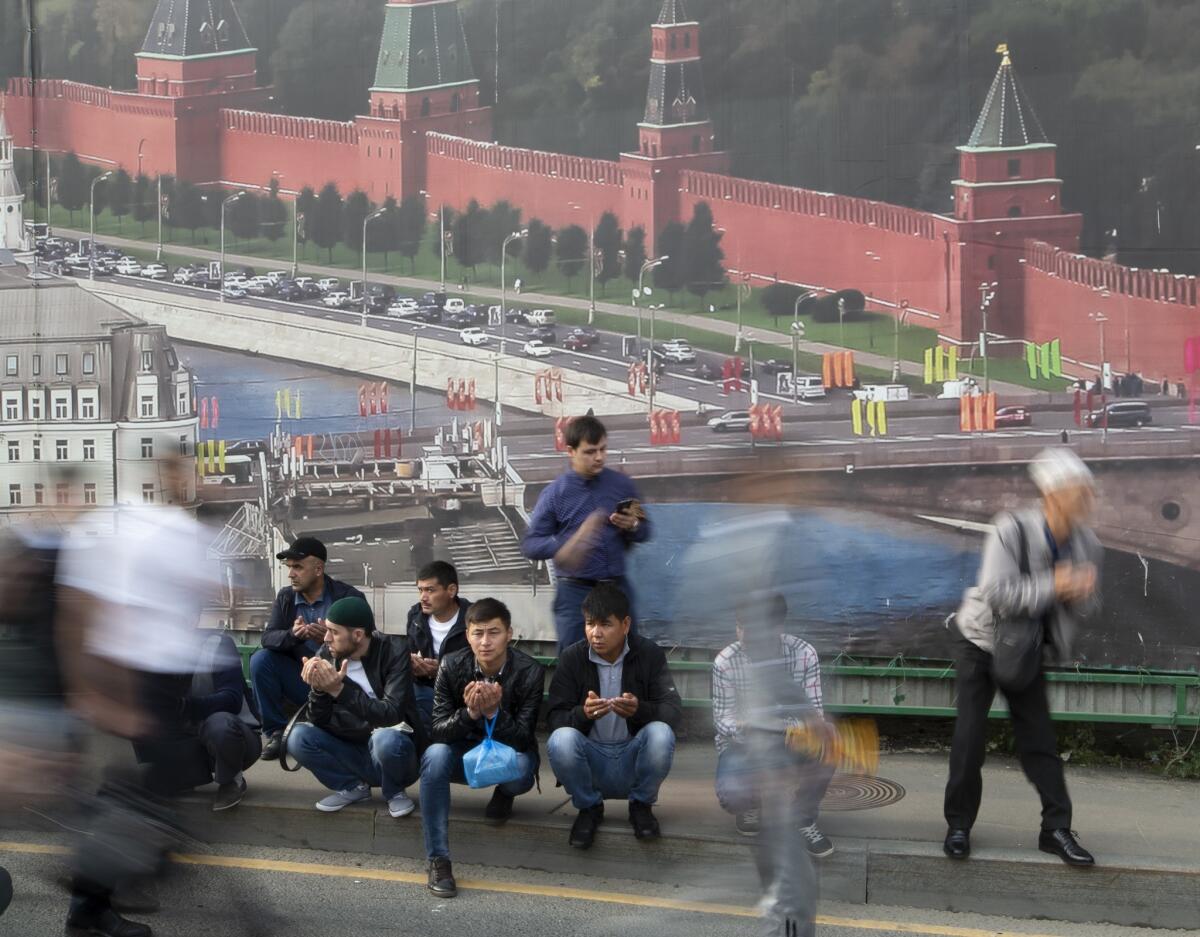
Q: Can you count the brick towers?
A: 4